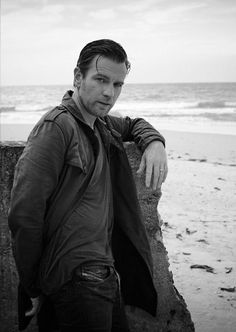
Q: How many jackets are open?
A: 1